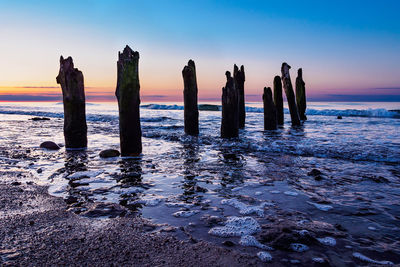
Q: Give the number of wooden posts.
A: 9